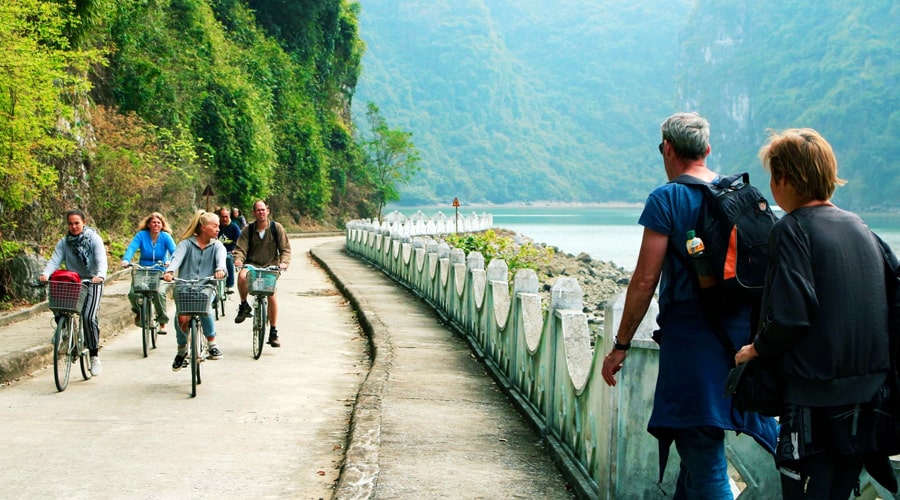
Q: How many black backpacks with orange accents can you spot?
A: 1